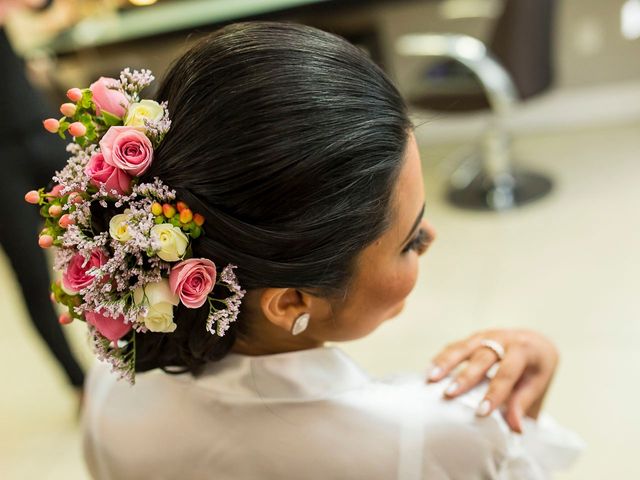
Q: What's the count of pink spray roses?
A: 6